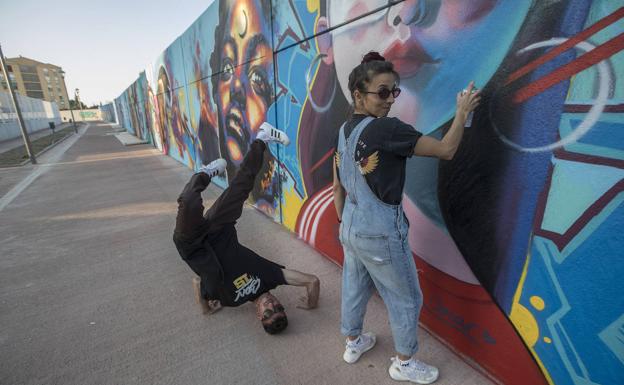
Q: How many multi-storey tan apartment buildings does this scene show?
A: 1